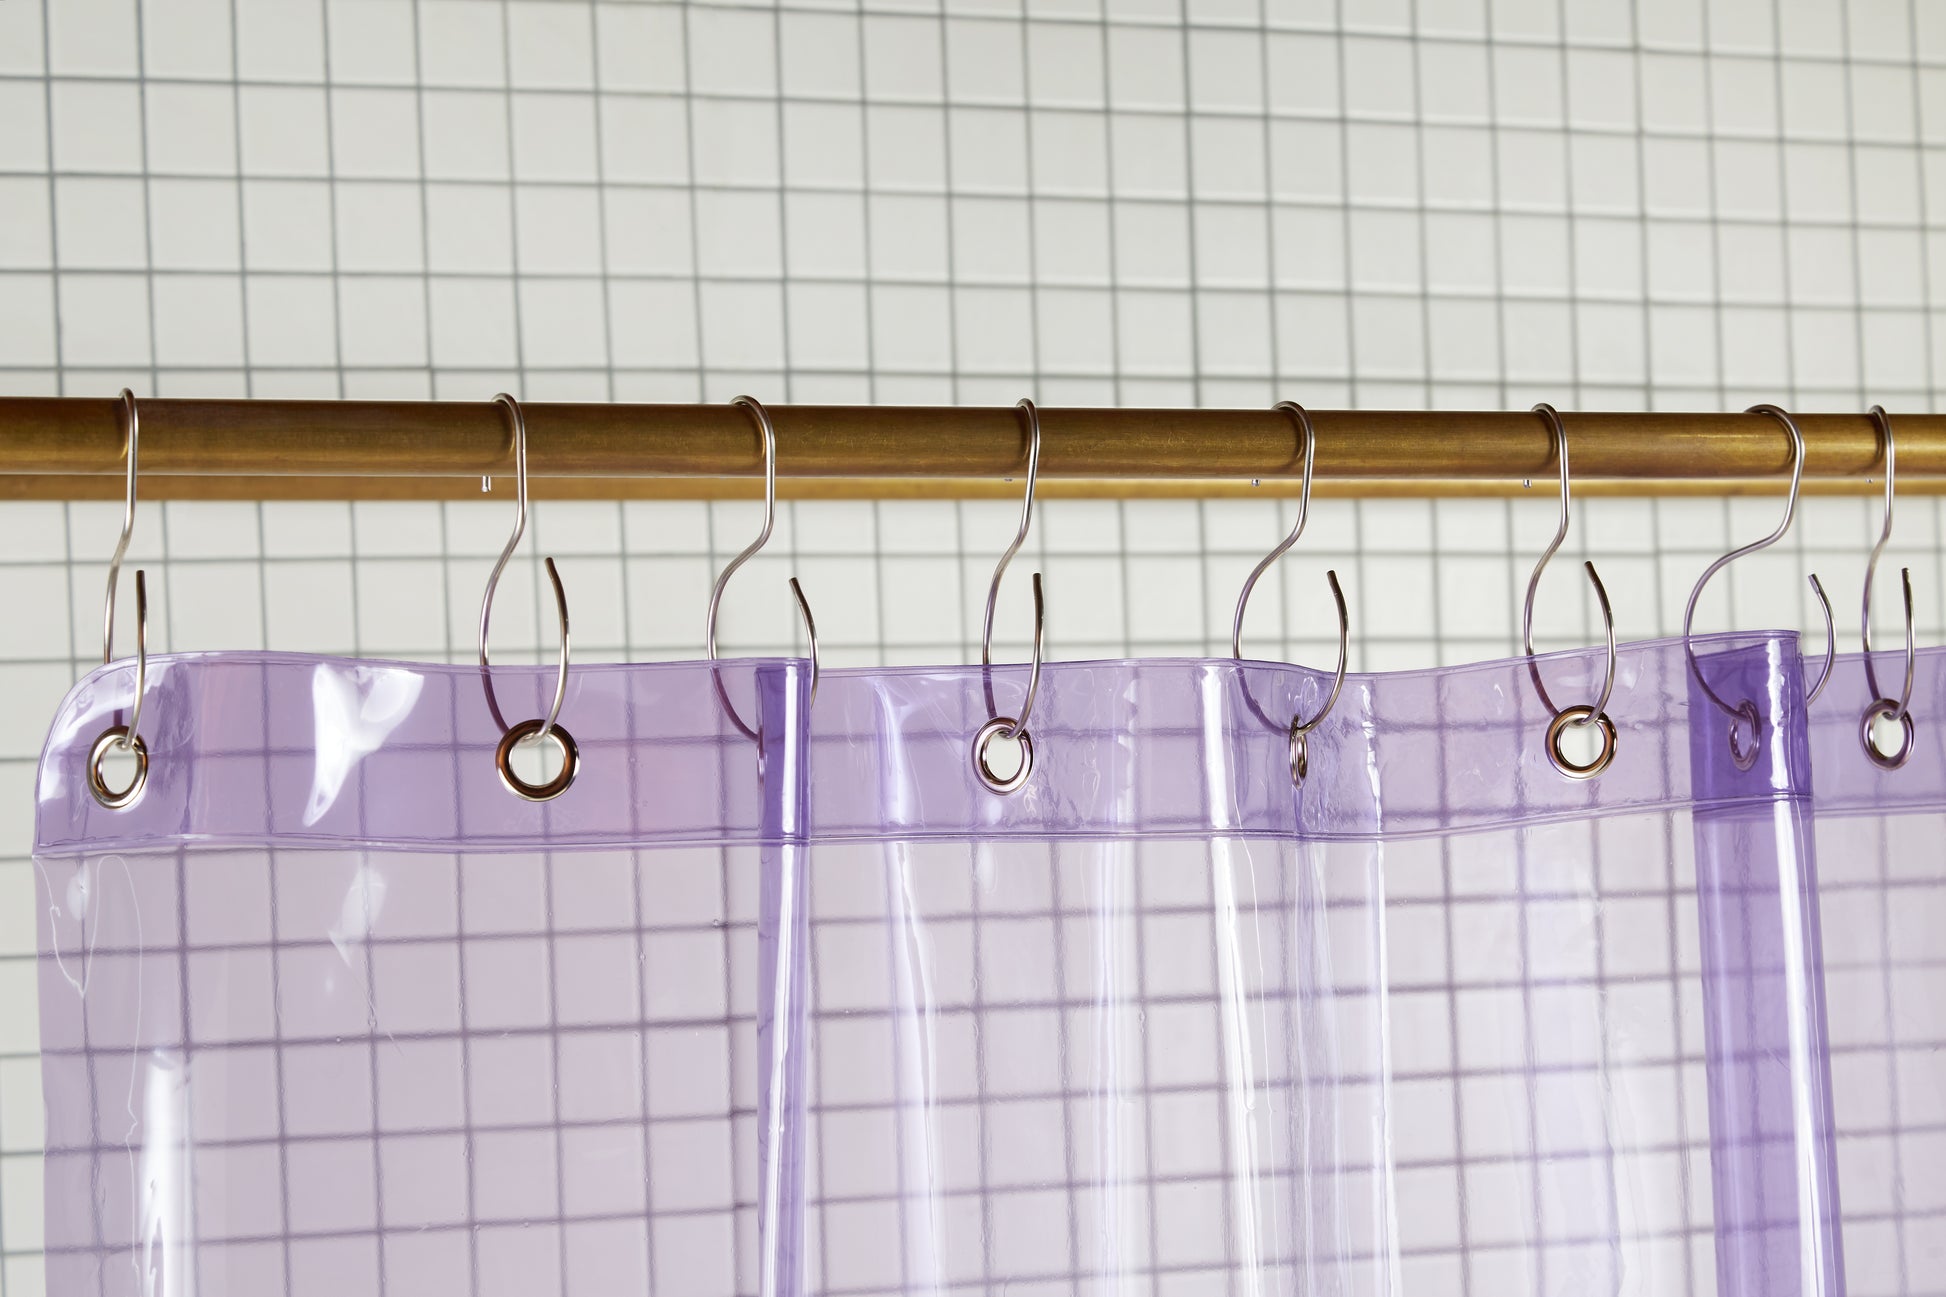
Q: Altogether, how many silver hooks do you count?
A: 8